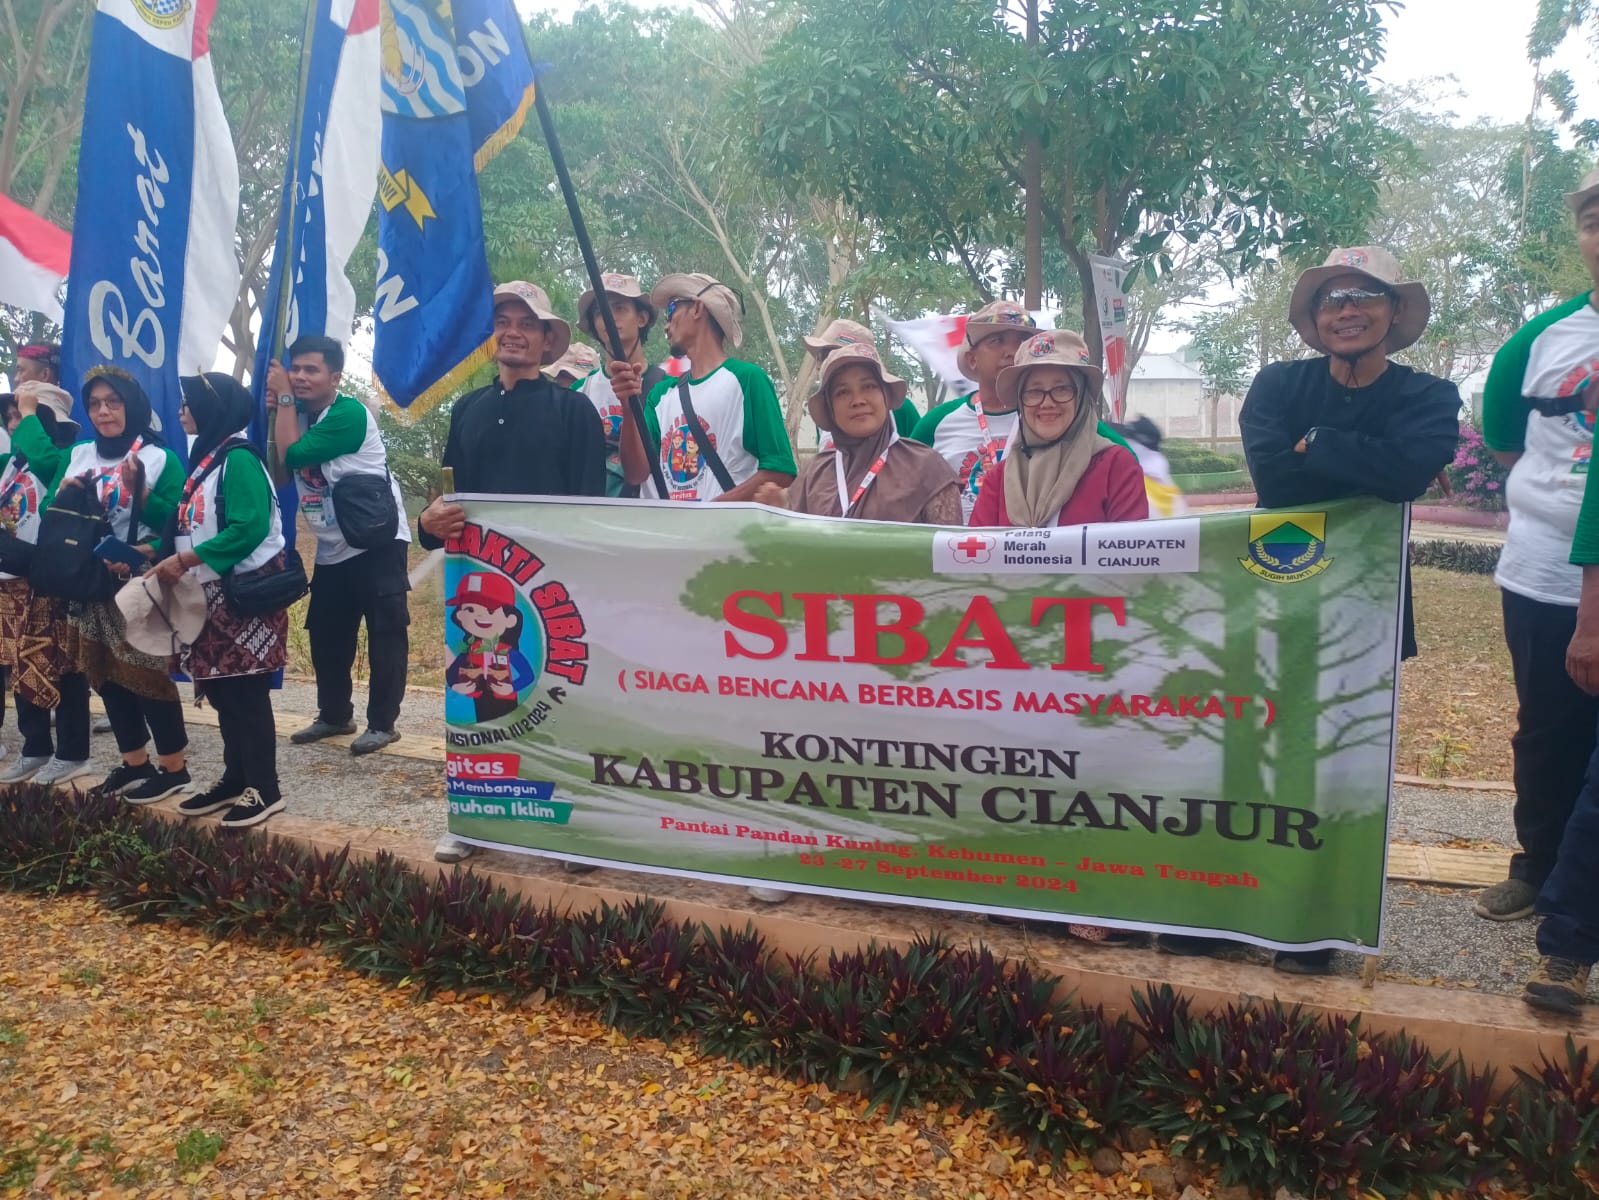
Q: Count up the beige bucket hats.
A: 12